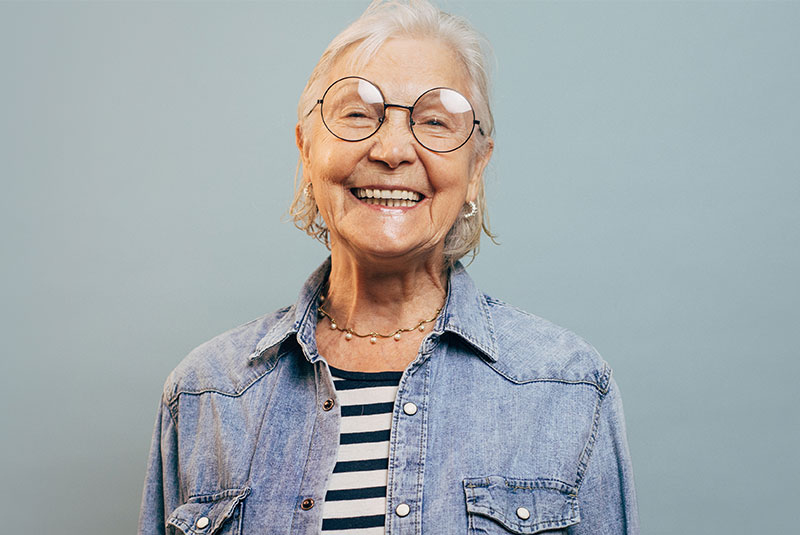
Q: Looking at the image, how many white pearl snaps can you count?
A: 4